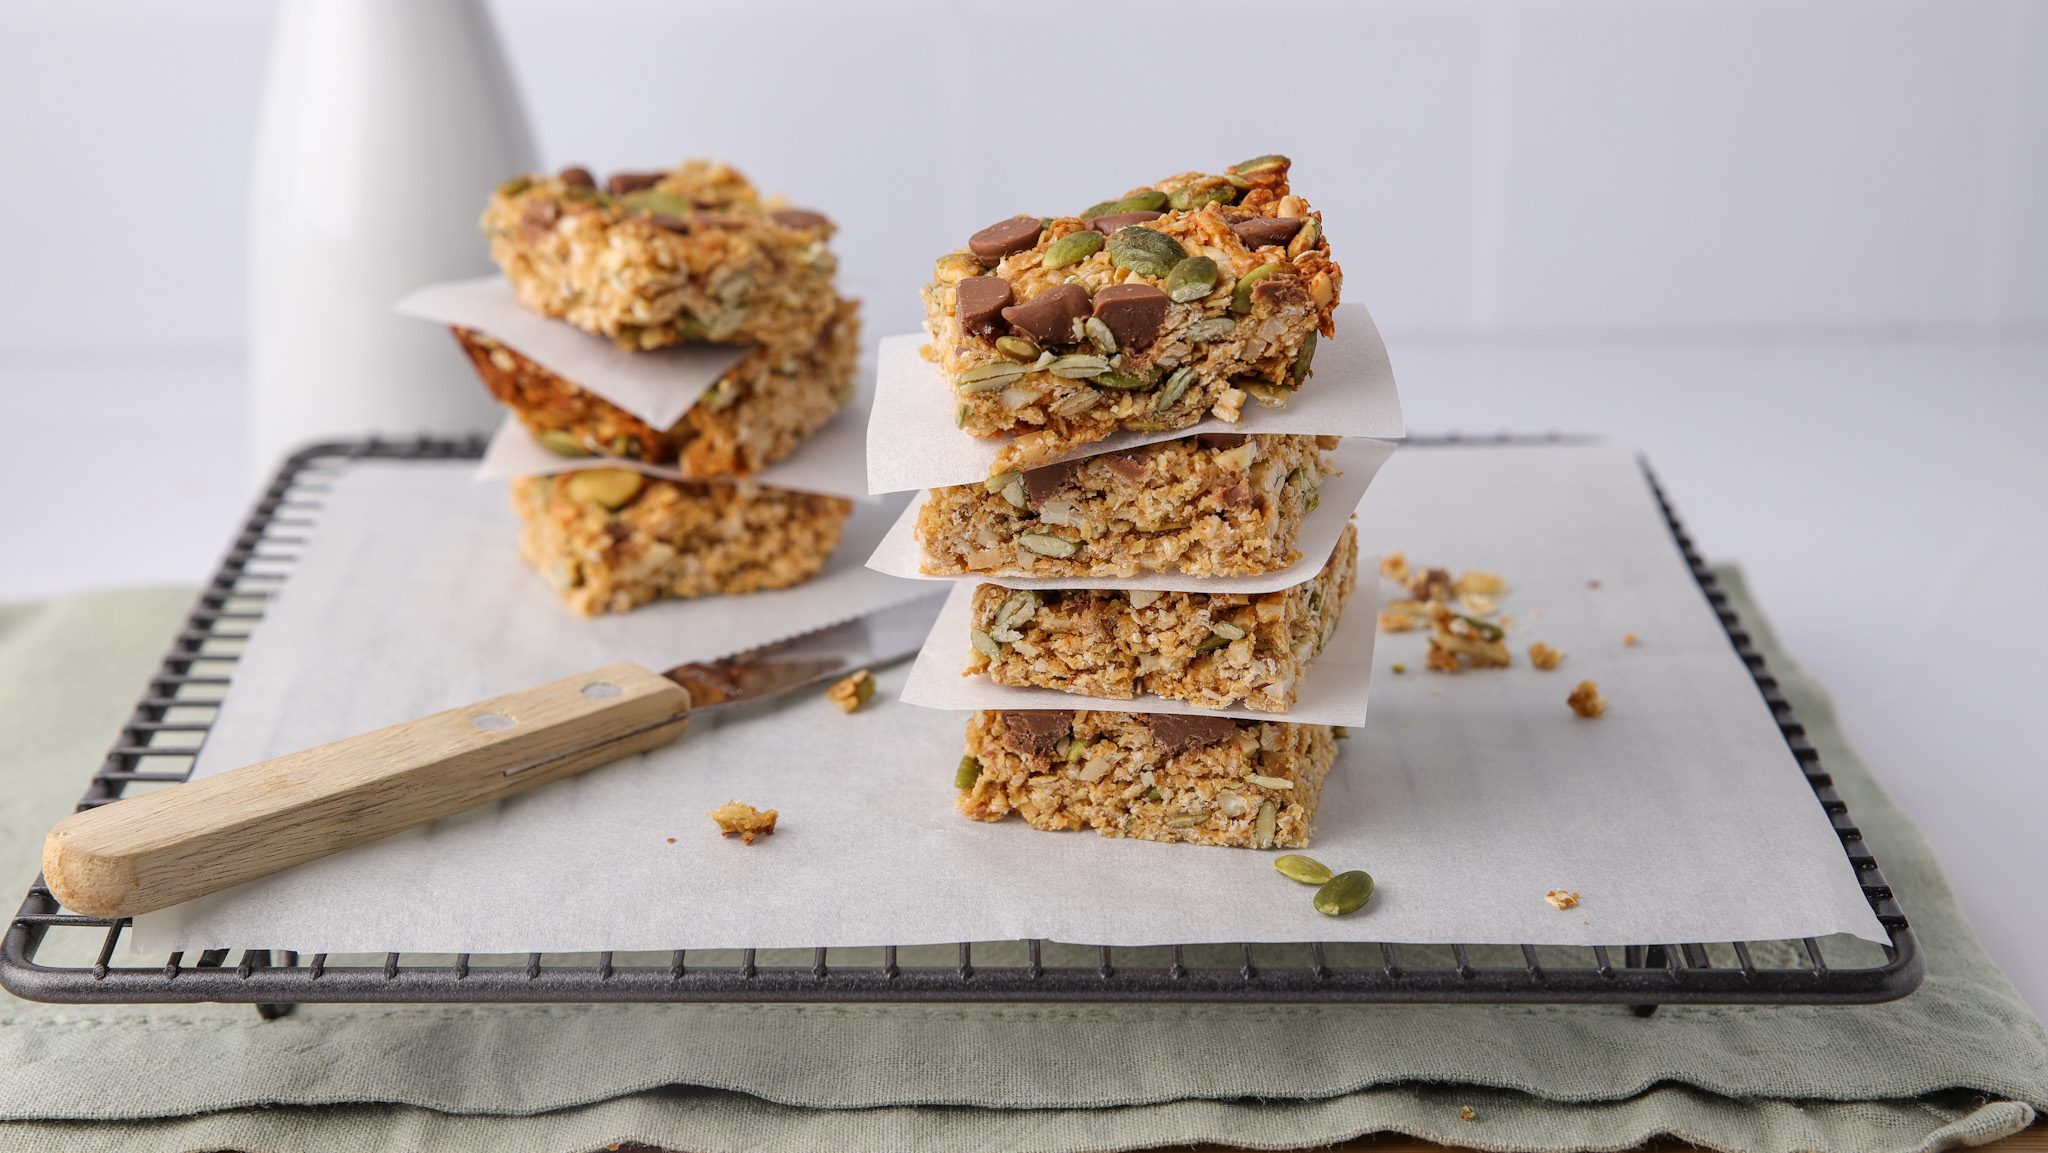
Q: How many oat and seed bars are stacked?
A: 7